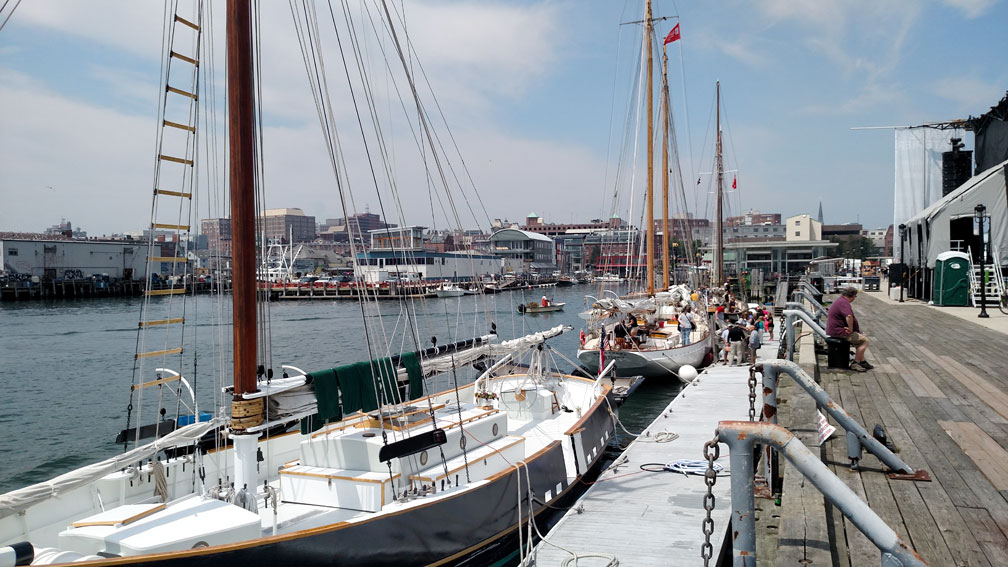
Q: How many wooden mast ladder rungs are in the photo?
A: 12